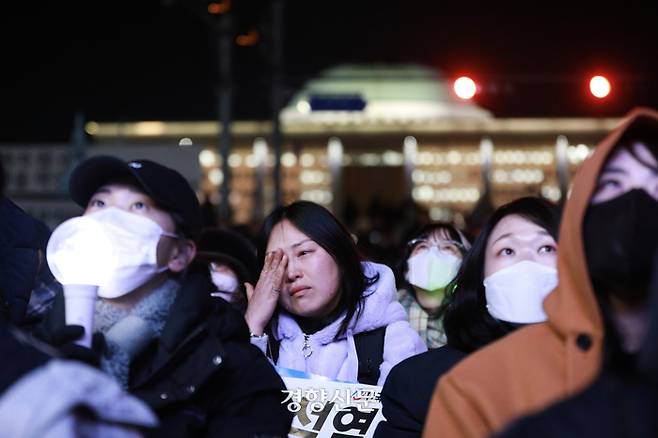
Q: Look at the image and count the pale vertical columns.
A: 5